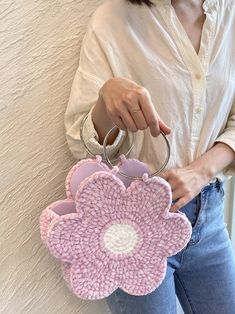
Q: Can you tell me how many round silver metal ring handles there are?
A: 2